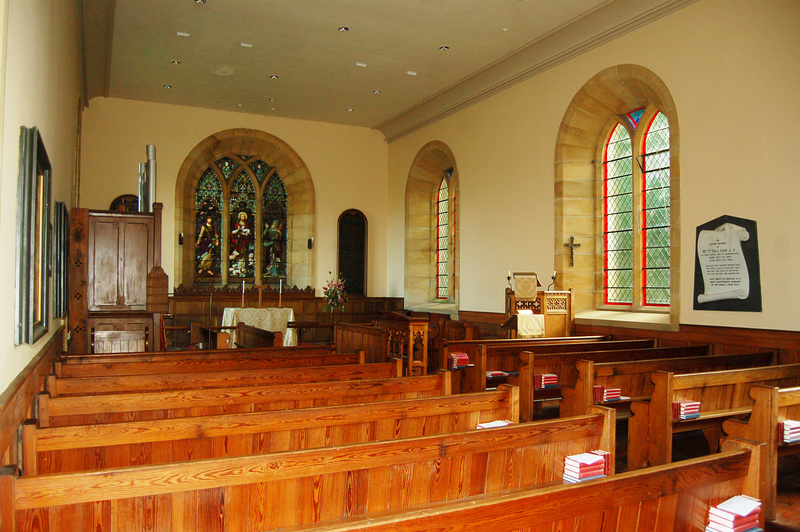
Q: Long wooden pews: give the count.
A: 13